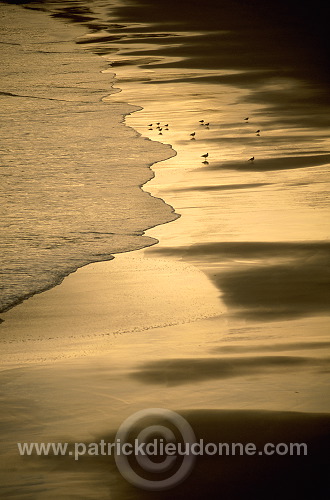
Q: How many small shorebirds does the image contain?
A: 11